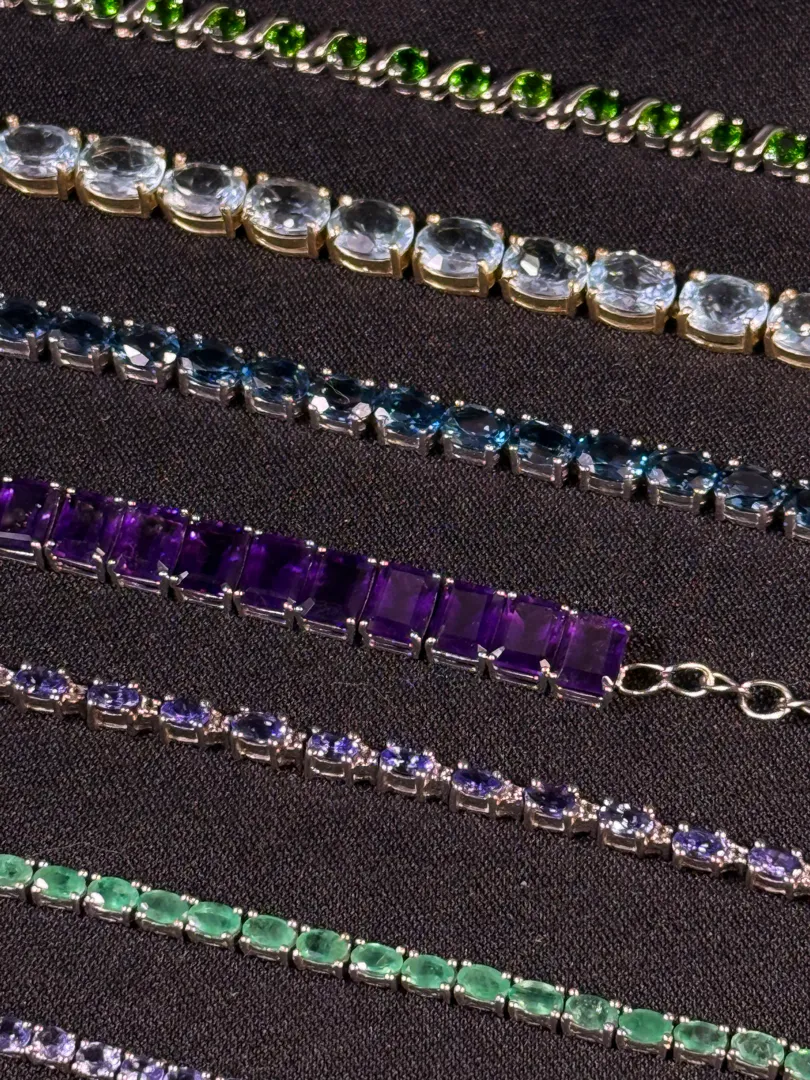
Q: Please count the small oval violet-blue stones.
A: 11